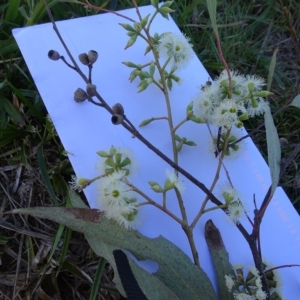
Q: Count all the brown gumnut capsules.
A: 7